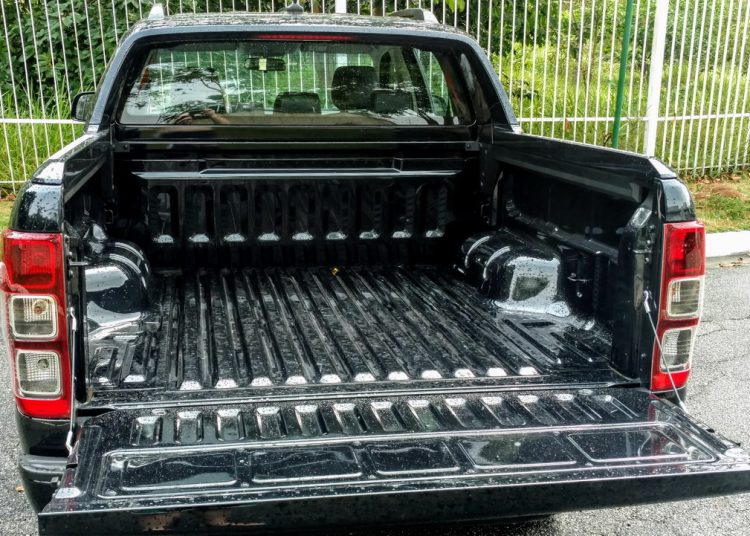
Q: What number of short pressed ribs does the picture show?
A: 13